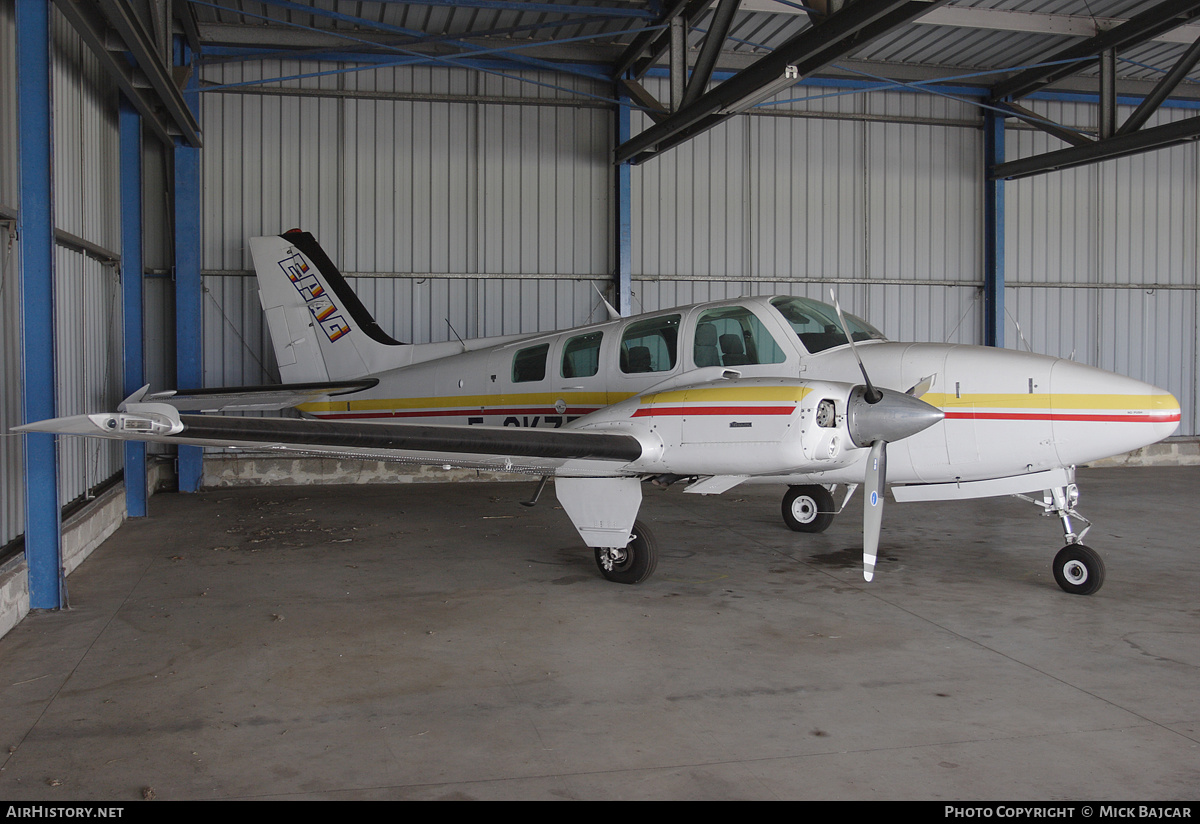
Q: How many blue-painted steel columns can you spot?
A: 5